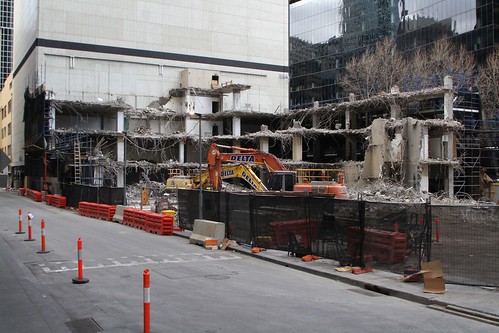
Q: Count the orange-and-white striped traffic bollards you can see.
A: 5